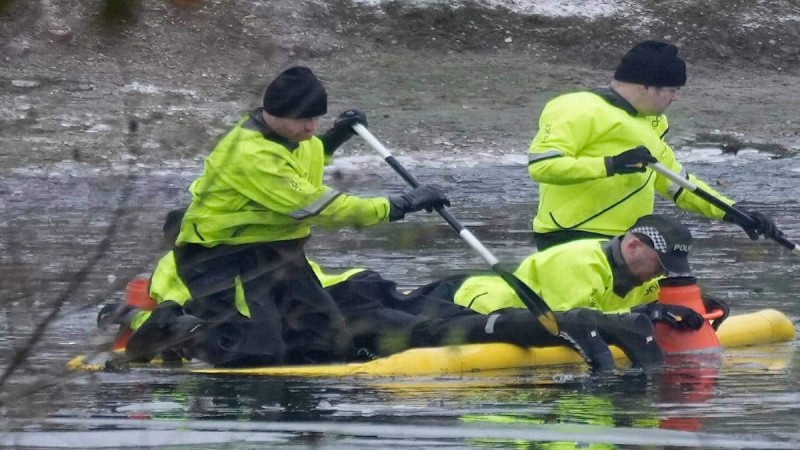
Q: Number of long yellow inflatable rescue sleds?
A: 1